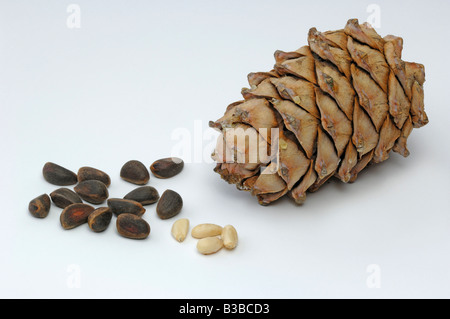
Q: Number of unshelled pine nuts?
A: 13